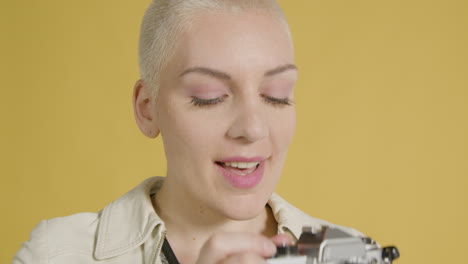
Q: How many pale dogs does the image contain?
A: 0